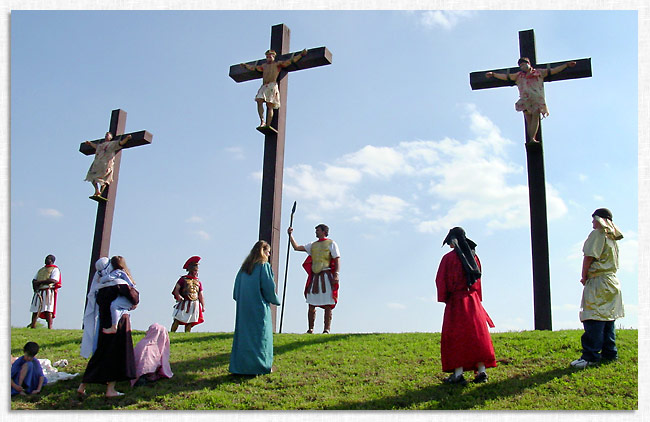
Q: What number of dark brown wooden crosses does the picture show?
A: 3